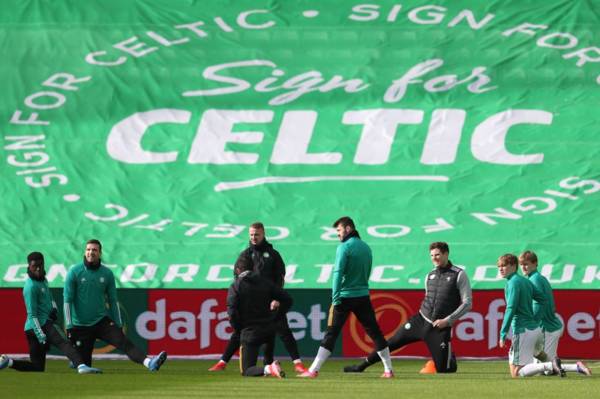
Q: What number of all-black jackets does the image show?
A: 2